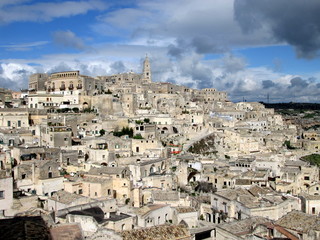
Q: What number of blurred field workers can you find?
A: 0